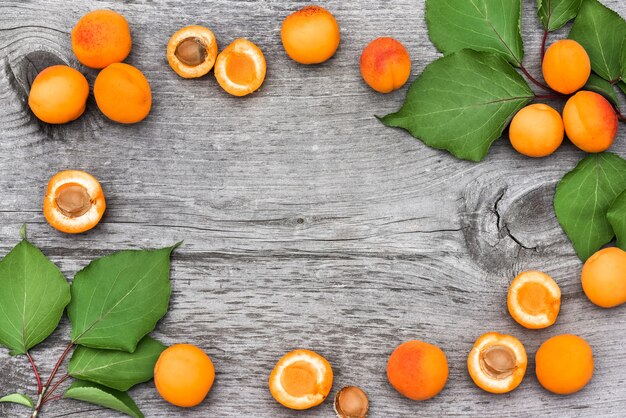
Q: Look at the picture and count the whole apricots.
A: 12